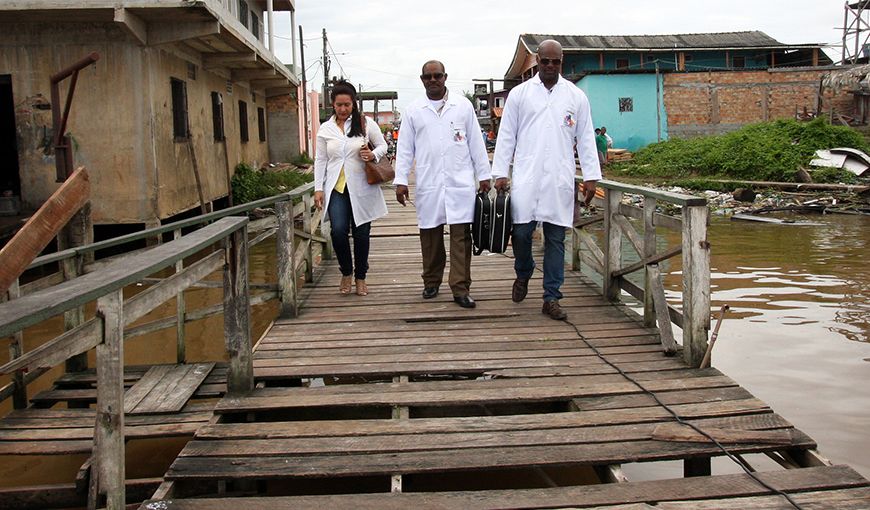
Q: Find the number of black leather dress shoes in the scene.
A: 2